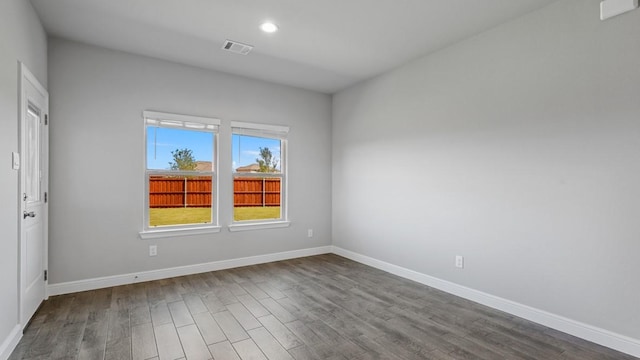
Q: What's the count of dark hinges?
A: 3